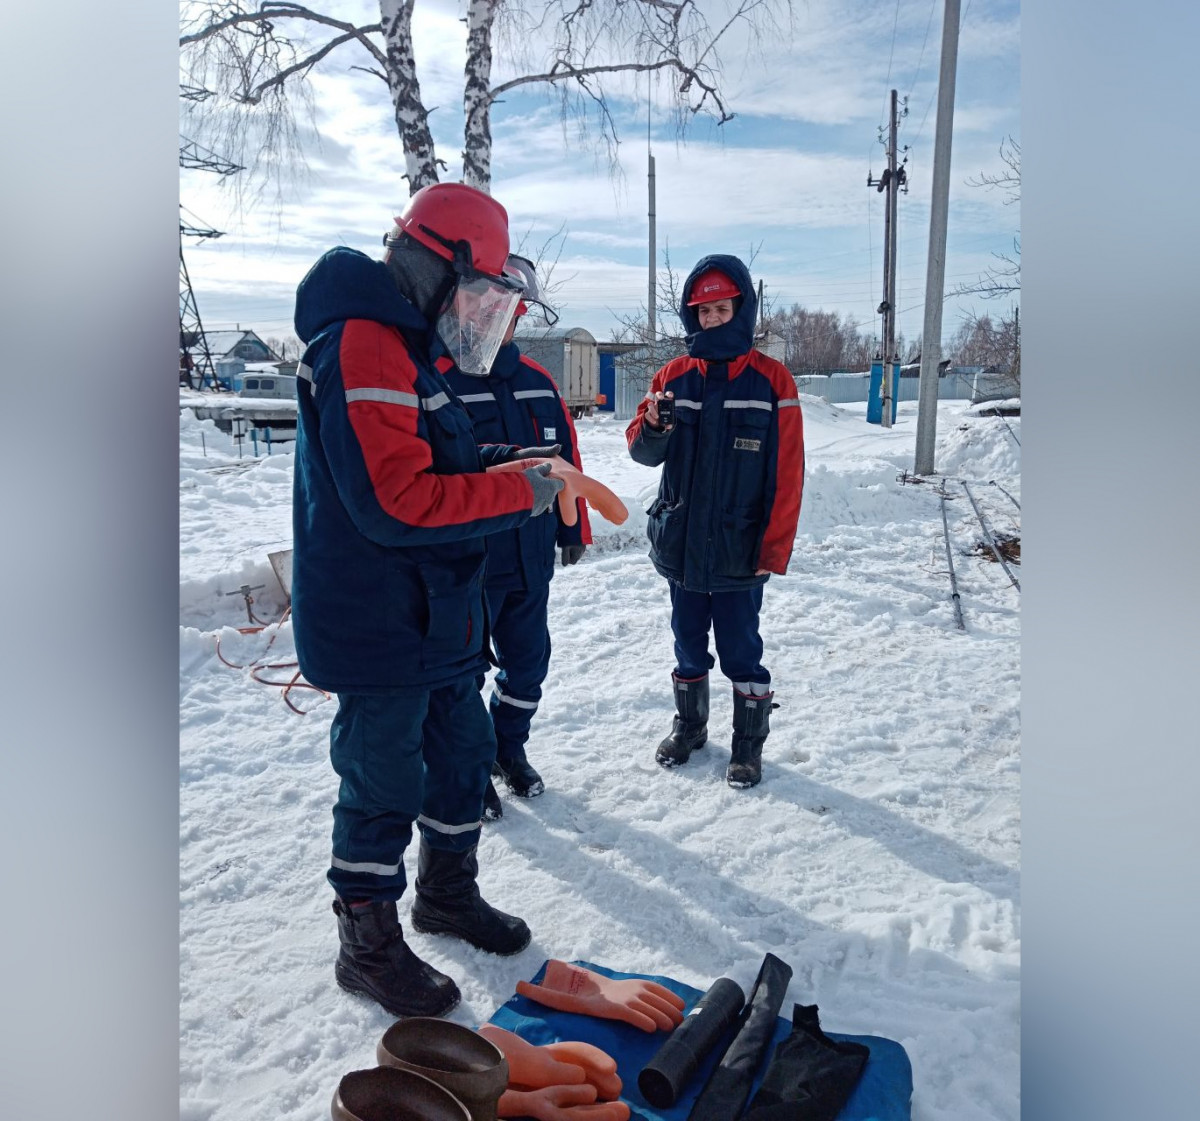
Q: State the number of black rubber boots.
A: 6